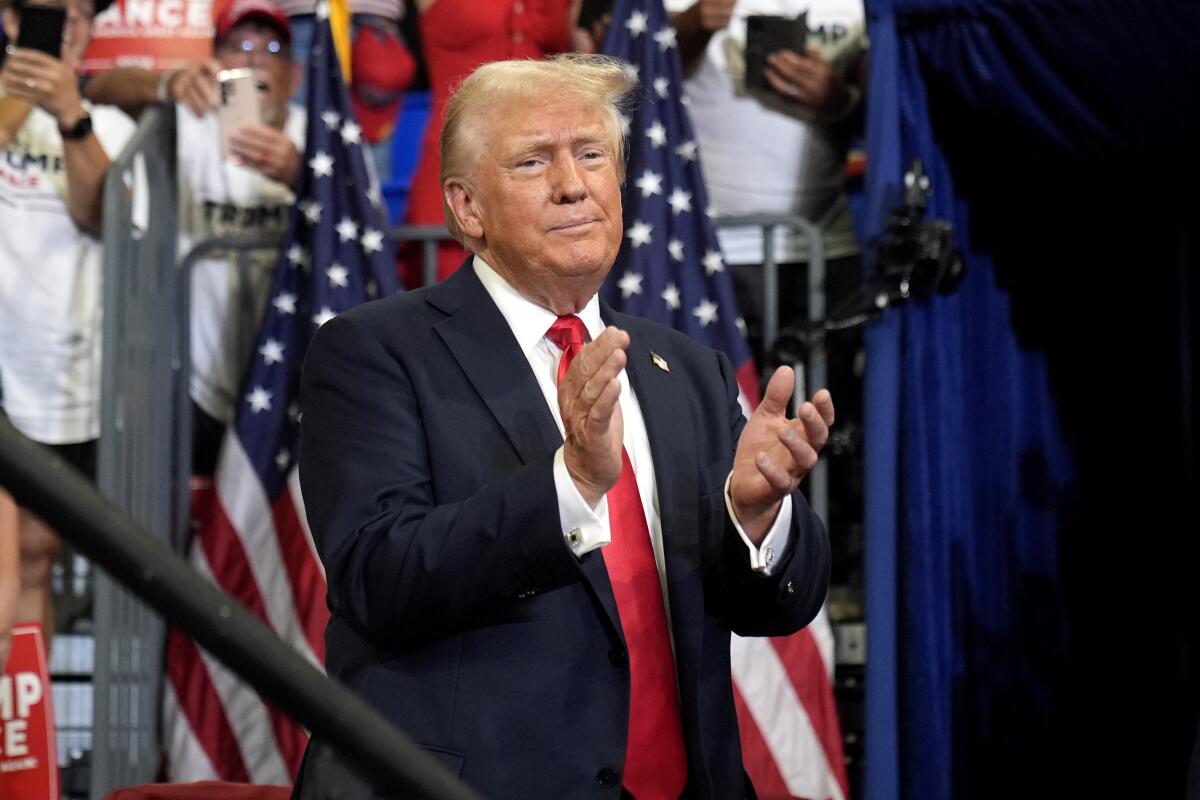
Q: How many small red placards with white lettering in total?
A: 2